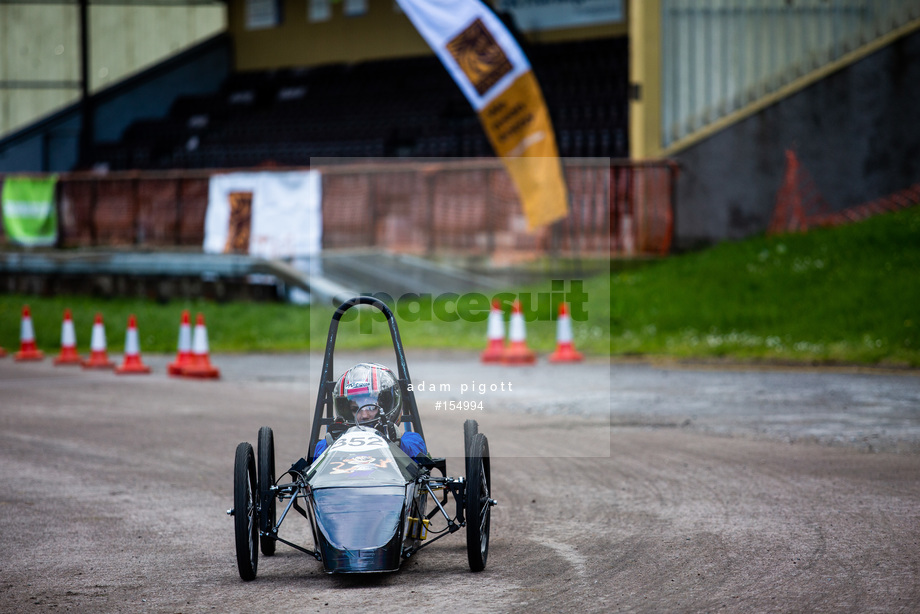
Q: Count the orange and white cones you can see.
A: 9